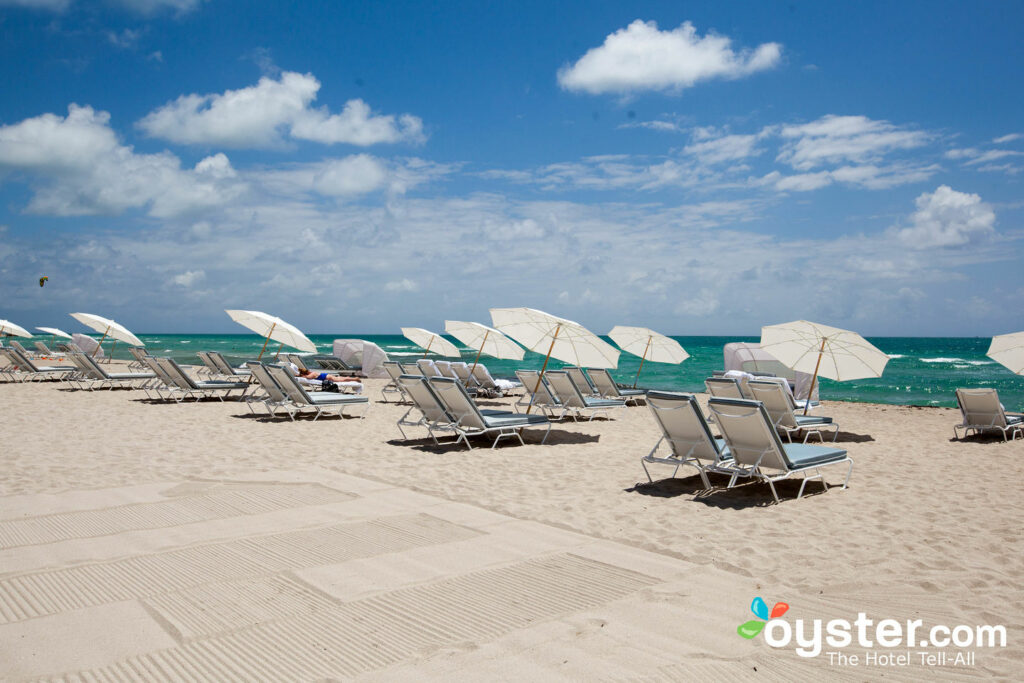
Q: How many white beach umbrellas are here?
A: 10